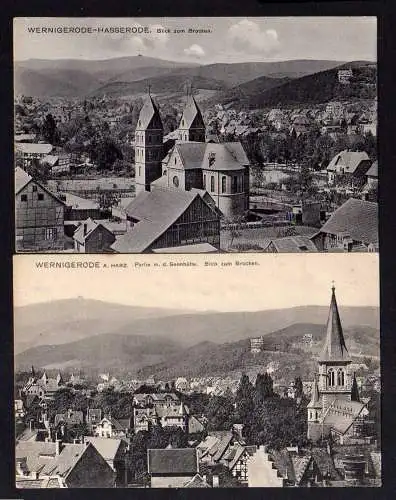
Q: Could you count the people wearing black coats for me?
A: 0